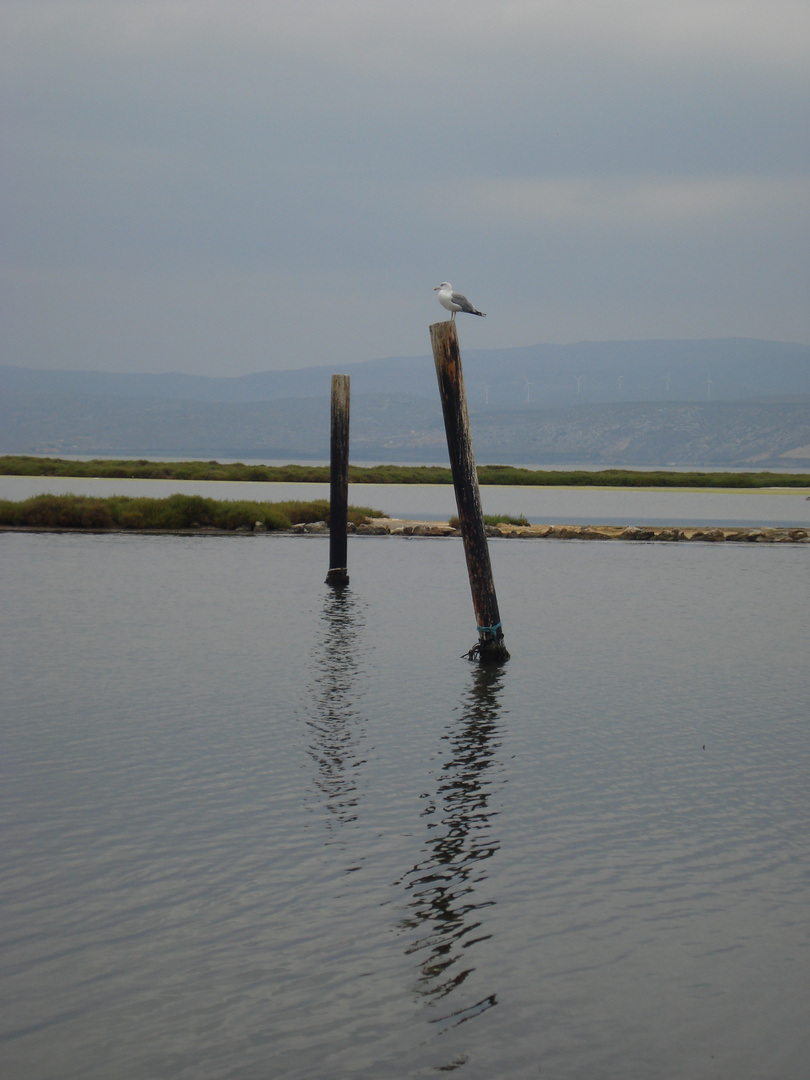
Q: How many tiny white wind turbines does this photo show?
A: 6